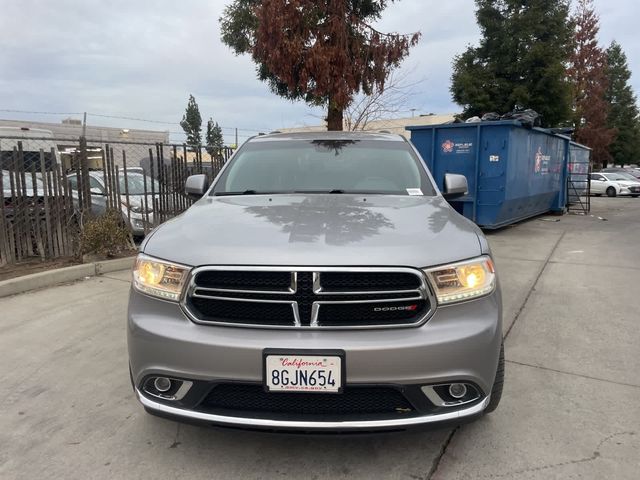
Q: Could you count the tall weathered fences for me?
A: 1